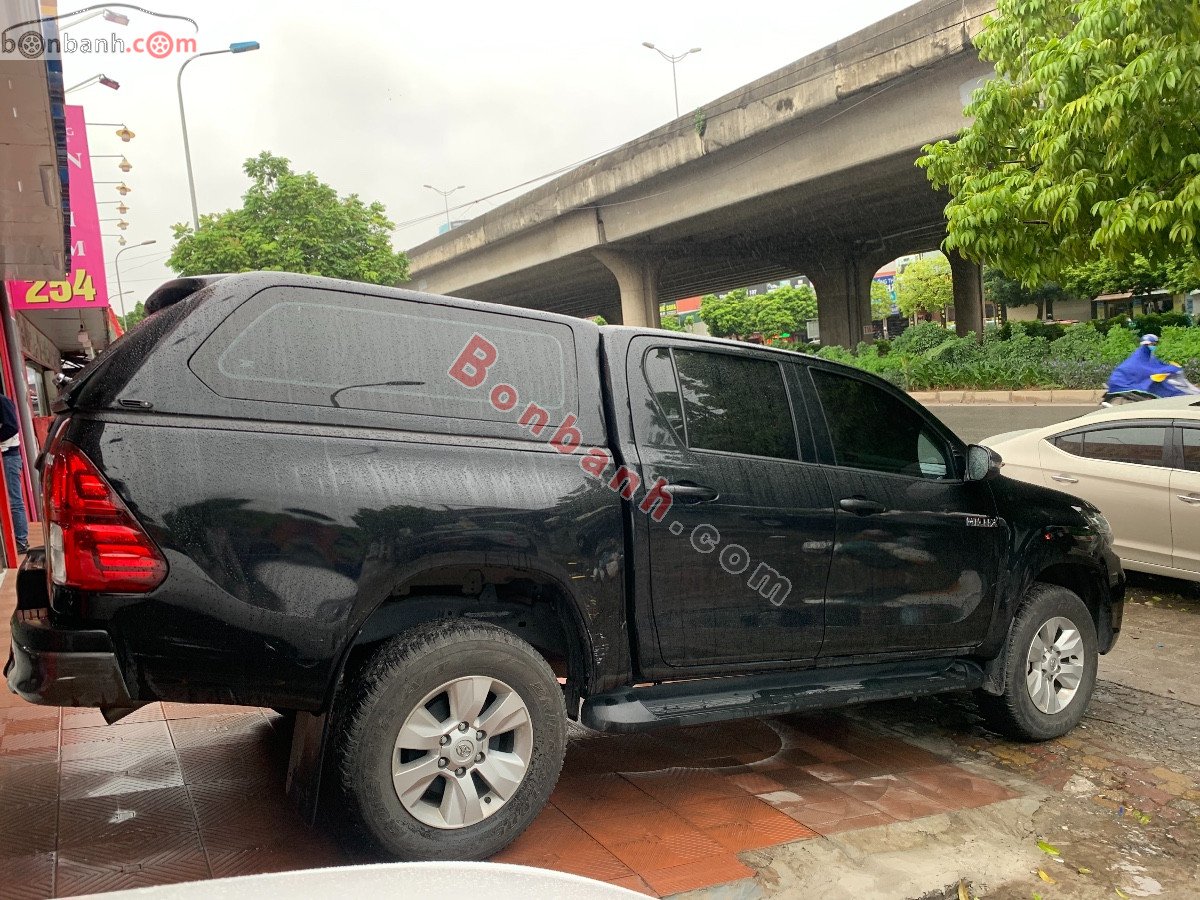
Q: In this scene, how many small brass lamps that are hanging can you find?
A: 6